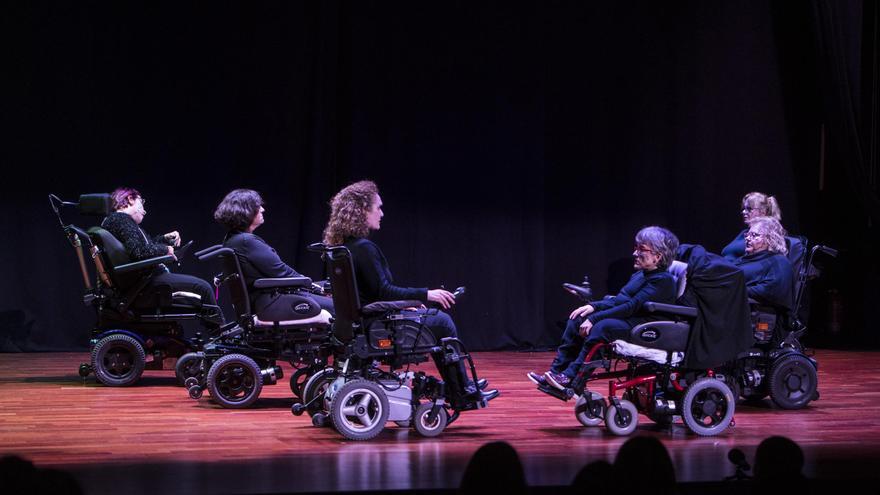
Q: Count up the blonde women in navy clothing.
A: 2